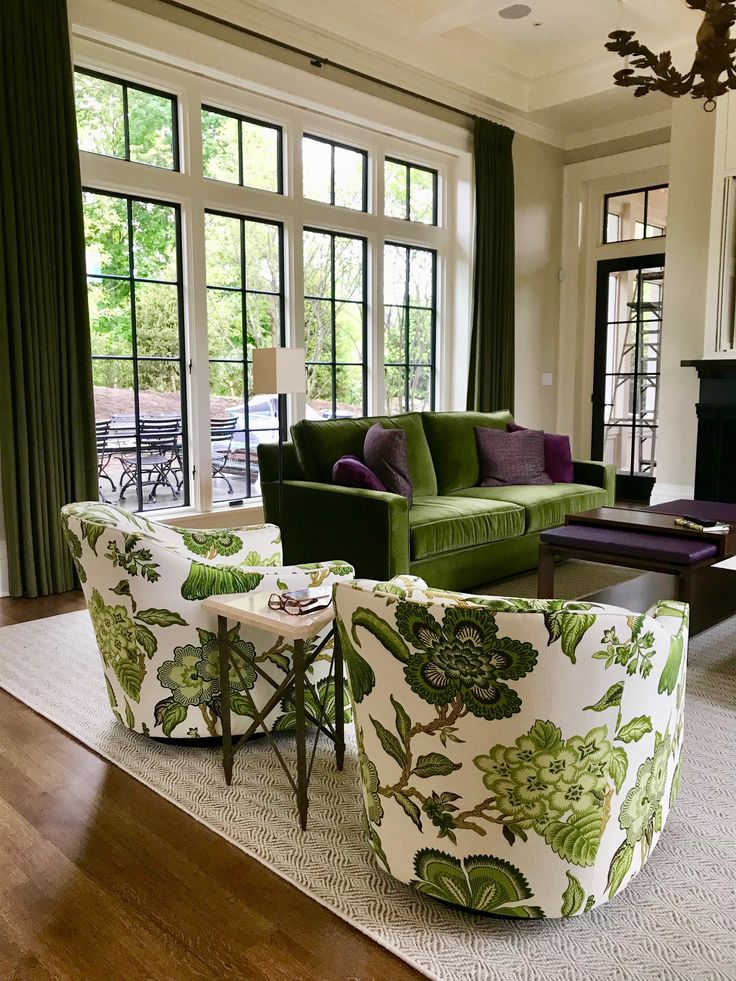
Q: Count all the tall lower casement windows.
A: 4